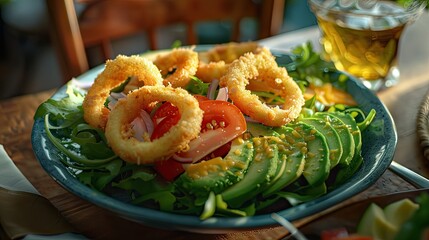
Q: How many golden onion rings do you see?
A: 5